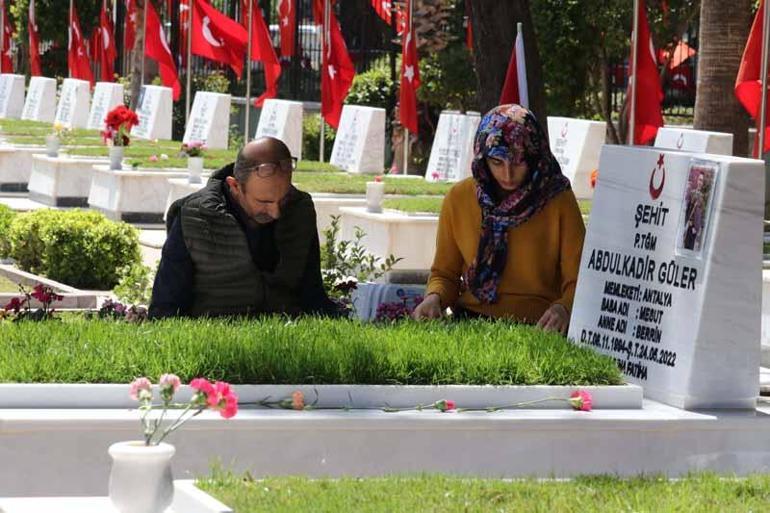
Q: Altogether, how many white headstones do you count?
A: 12